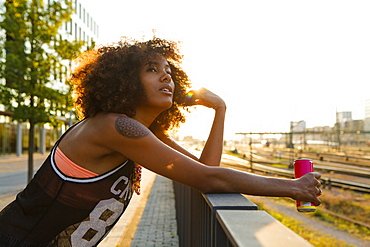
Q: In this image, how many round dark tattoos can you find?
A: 1